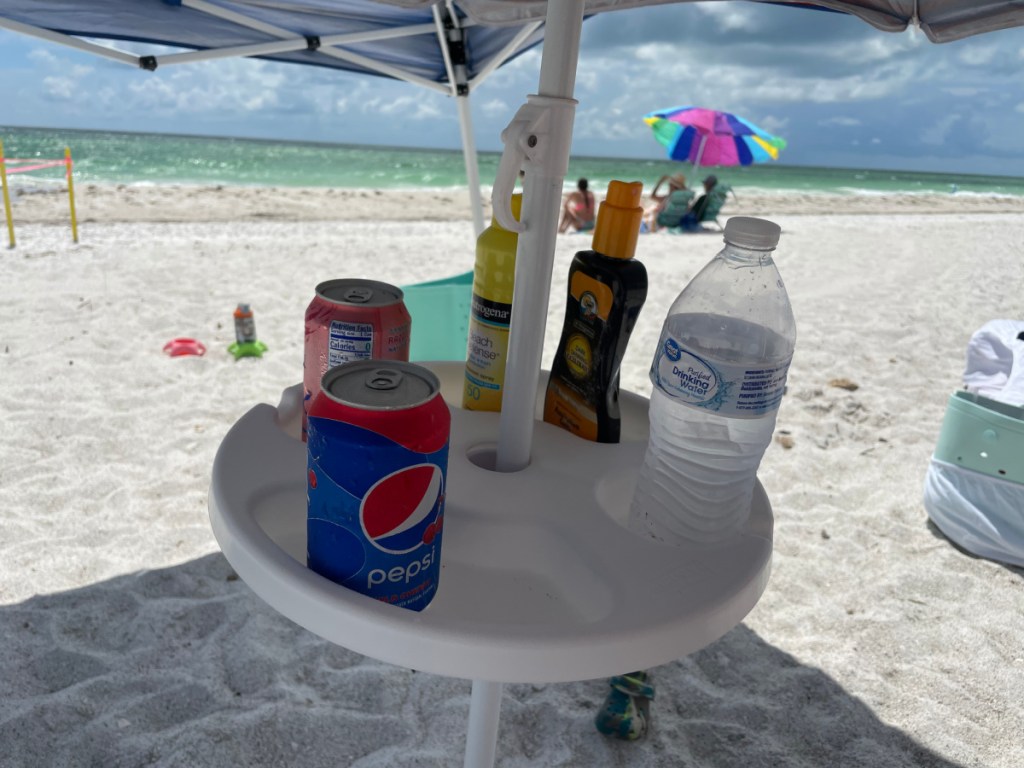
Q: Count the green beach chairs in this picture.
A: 2